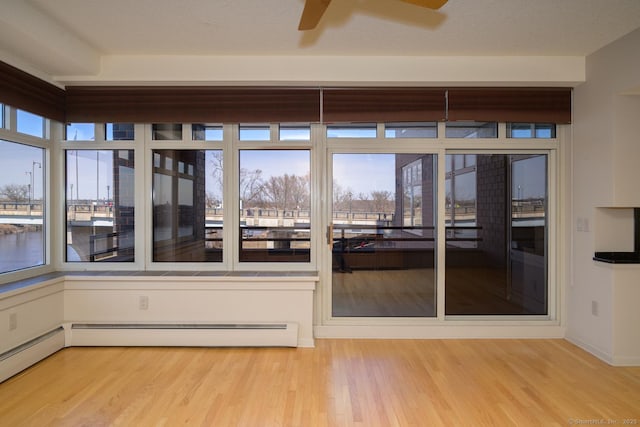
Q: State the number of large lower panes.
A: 6